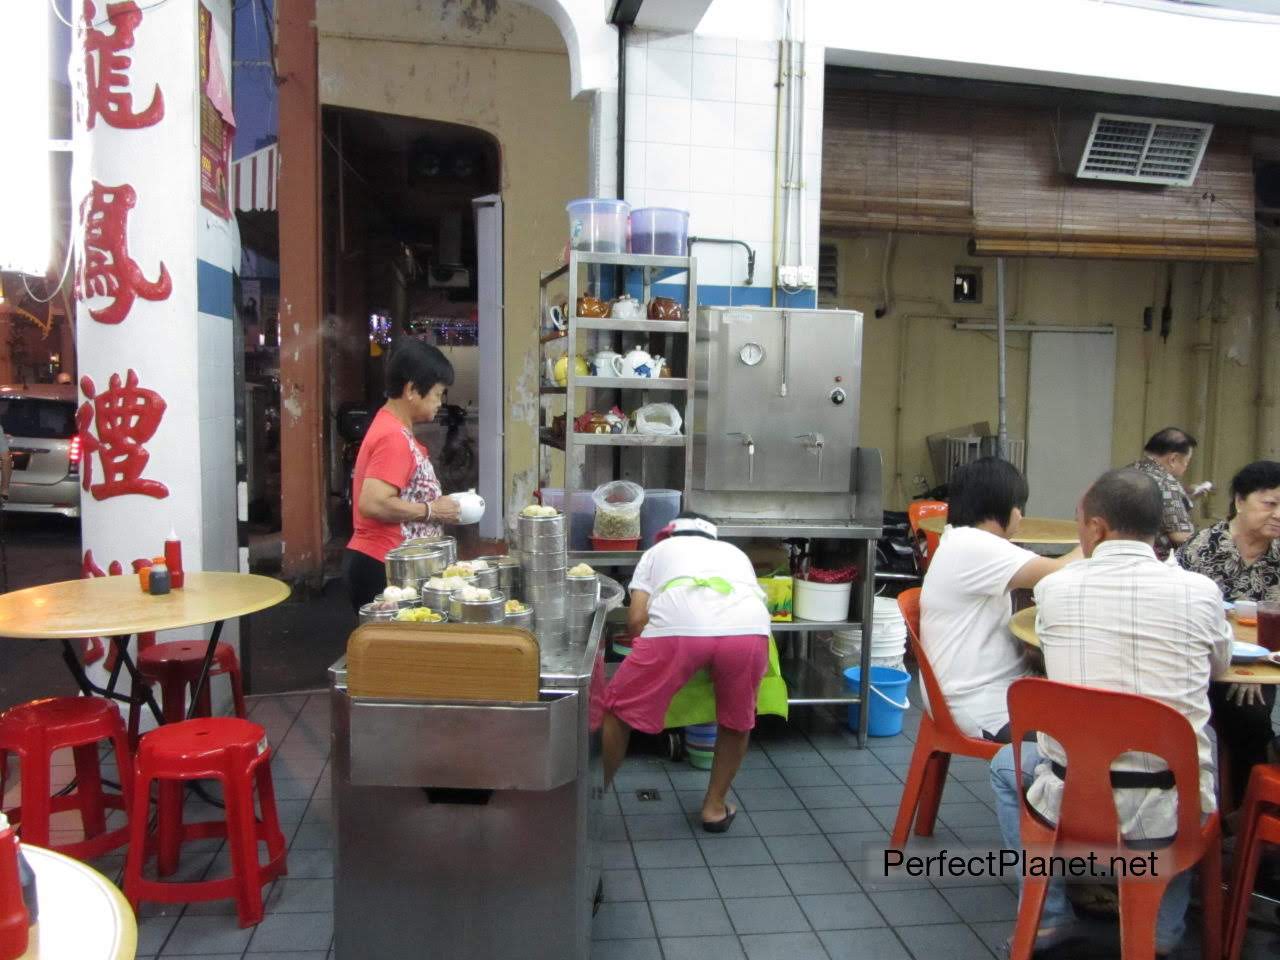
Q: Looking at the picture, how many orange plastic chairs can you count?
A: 4